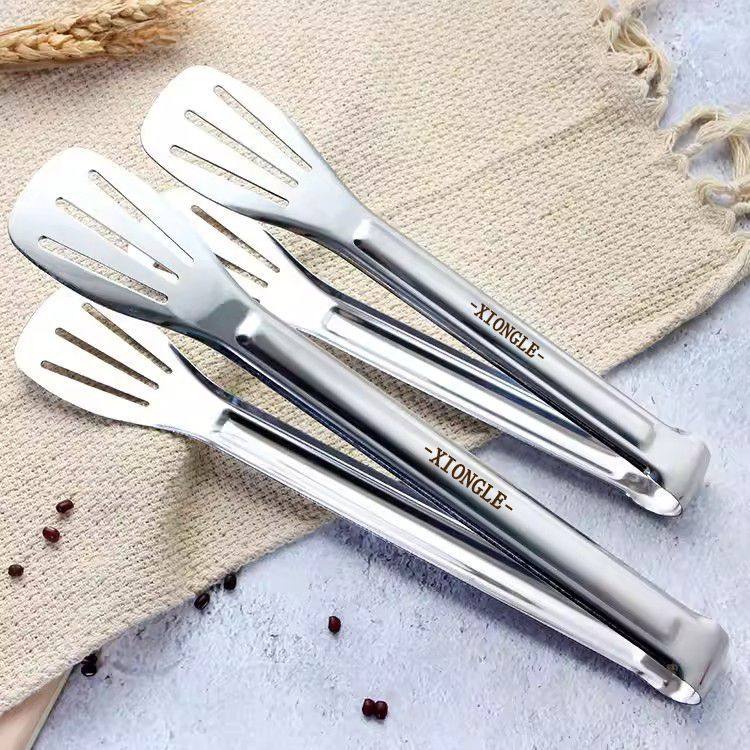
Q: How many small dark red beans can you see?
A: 10